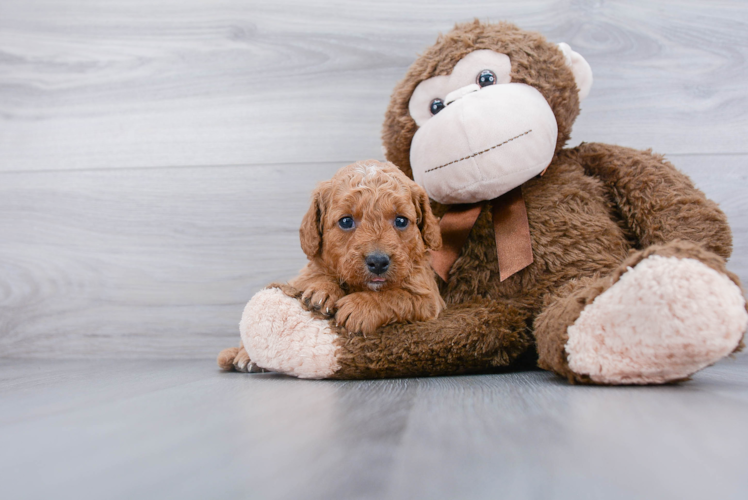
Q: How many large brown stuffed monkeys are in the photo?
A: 1